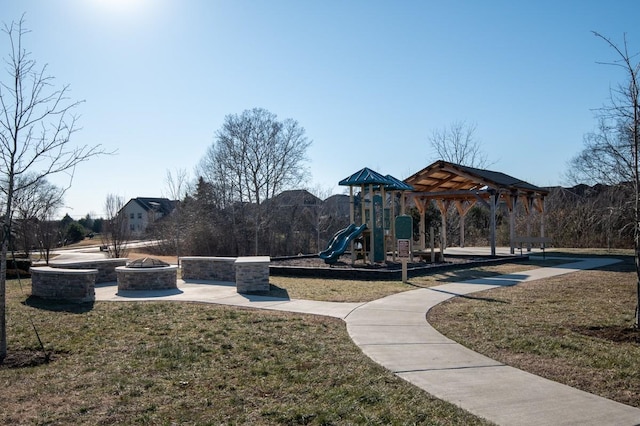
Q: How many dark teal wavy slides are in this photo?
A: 1